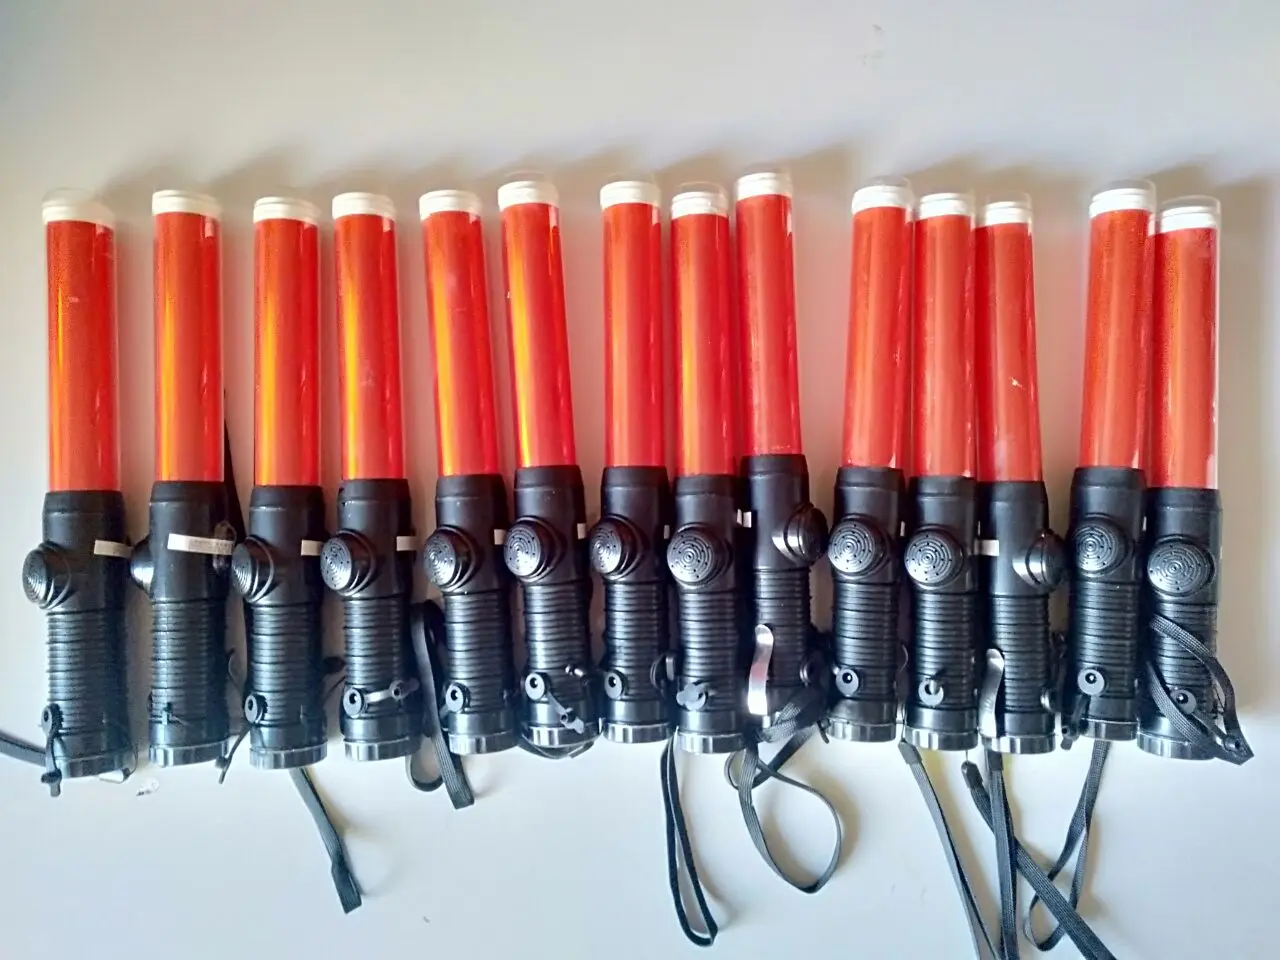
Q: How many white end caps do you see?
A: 14